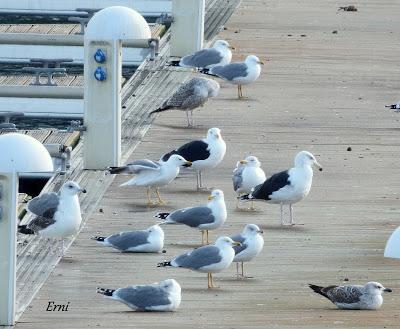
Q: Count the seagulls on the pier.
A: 14